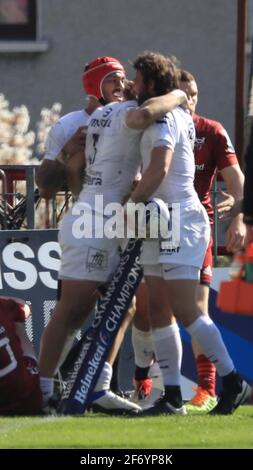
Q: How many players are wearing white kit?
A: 3